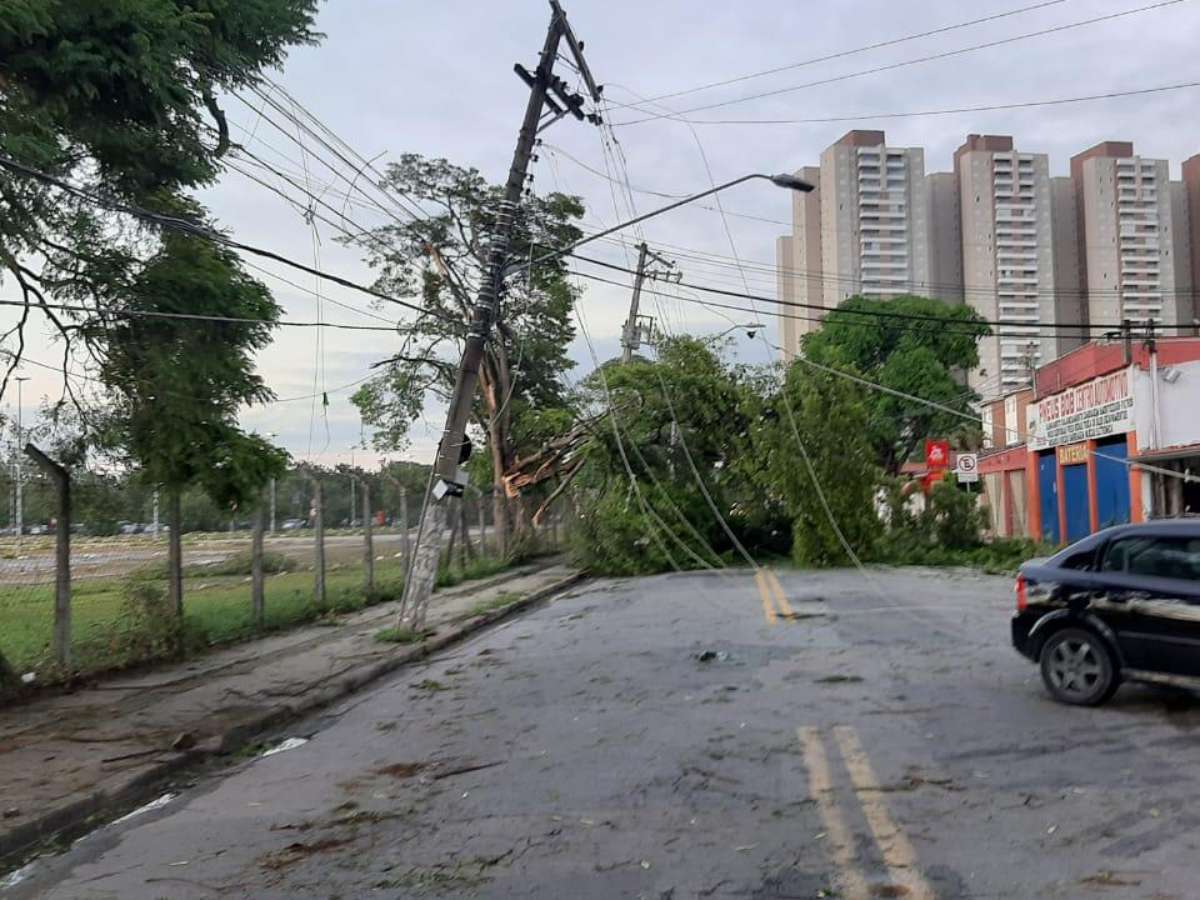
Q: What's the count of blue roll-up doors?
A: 3